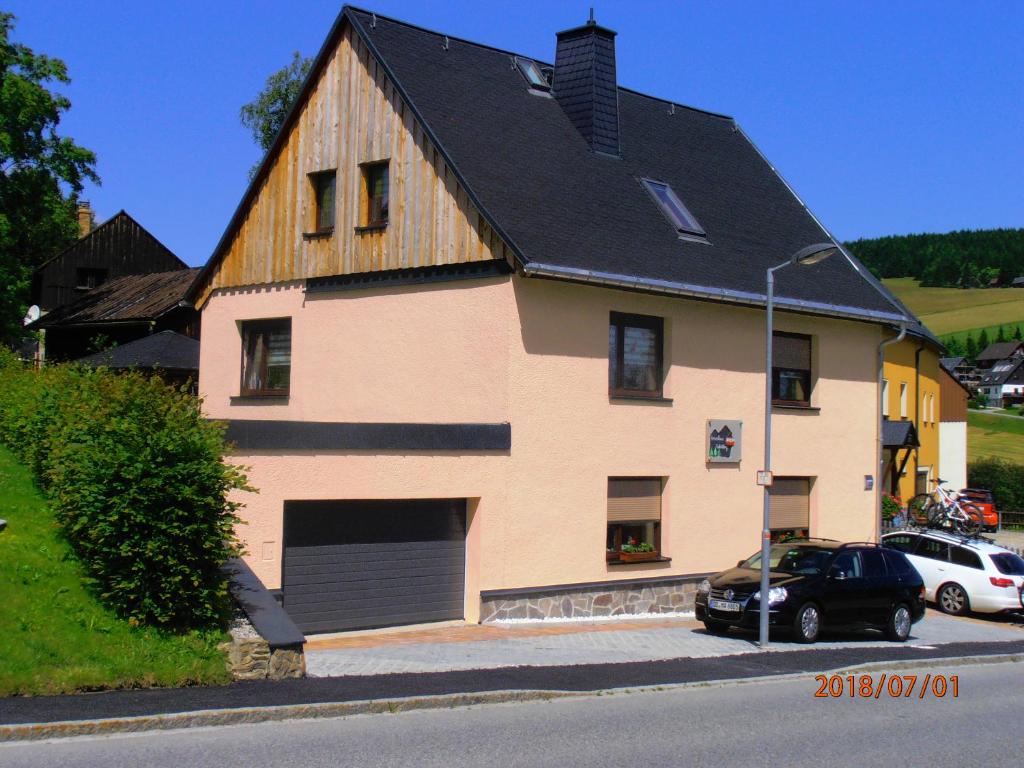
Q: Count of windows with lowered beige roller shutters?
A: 3